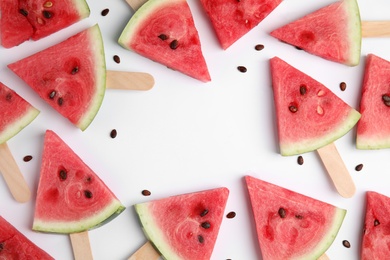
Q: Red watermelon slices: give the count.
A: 13